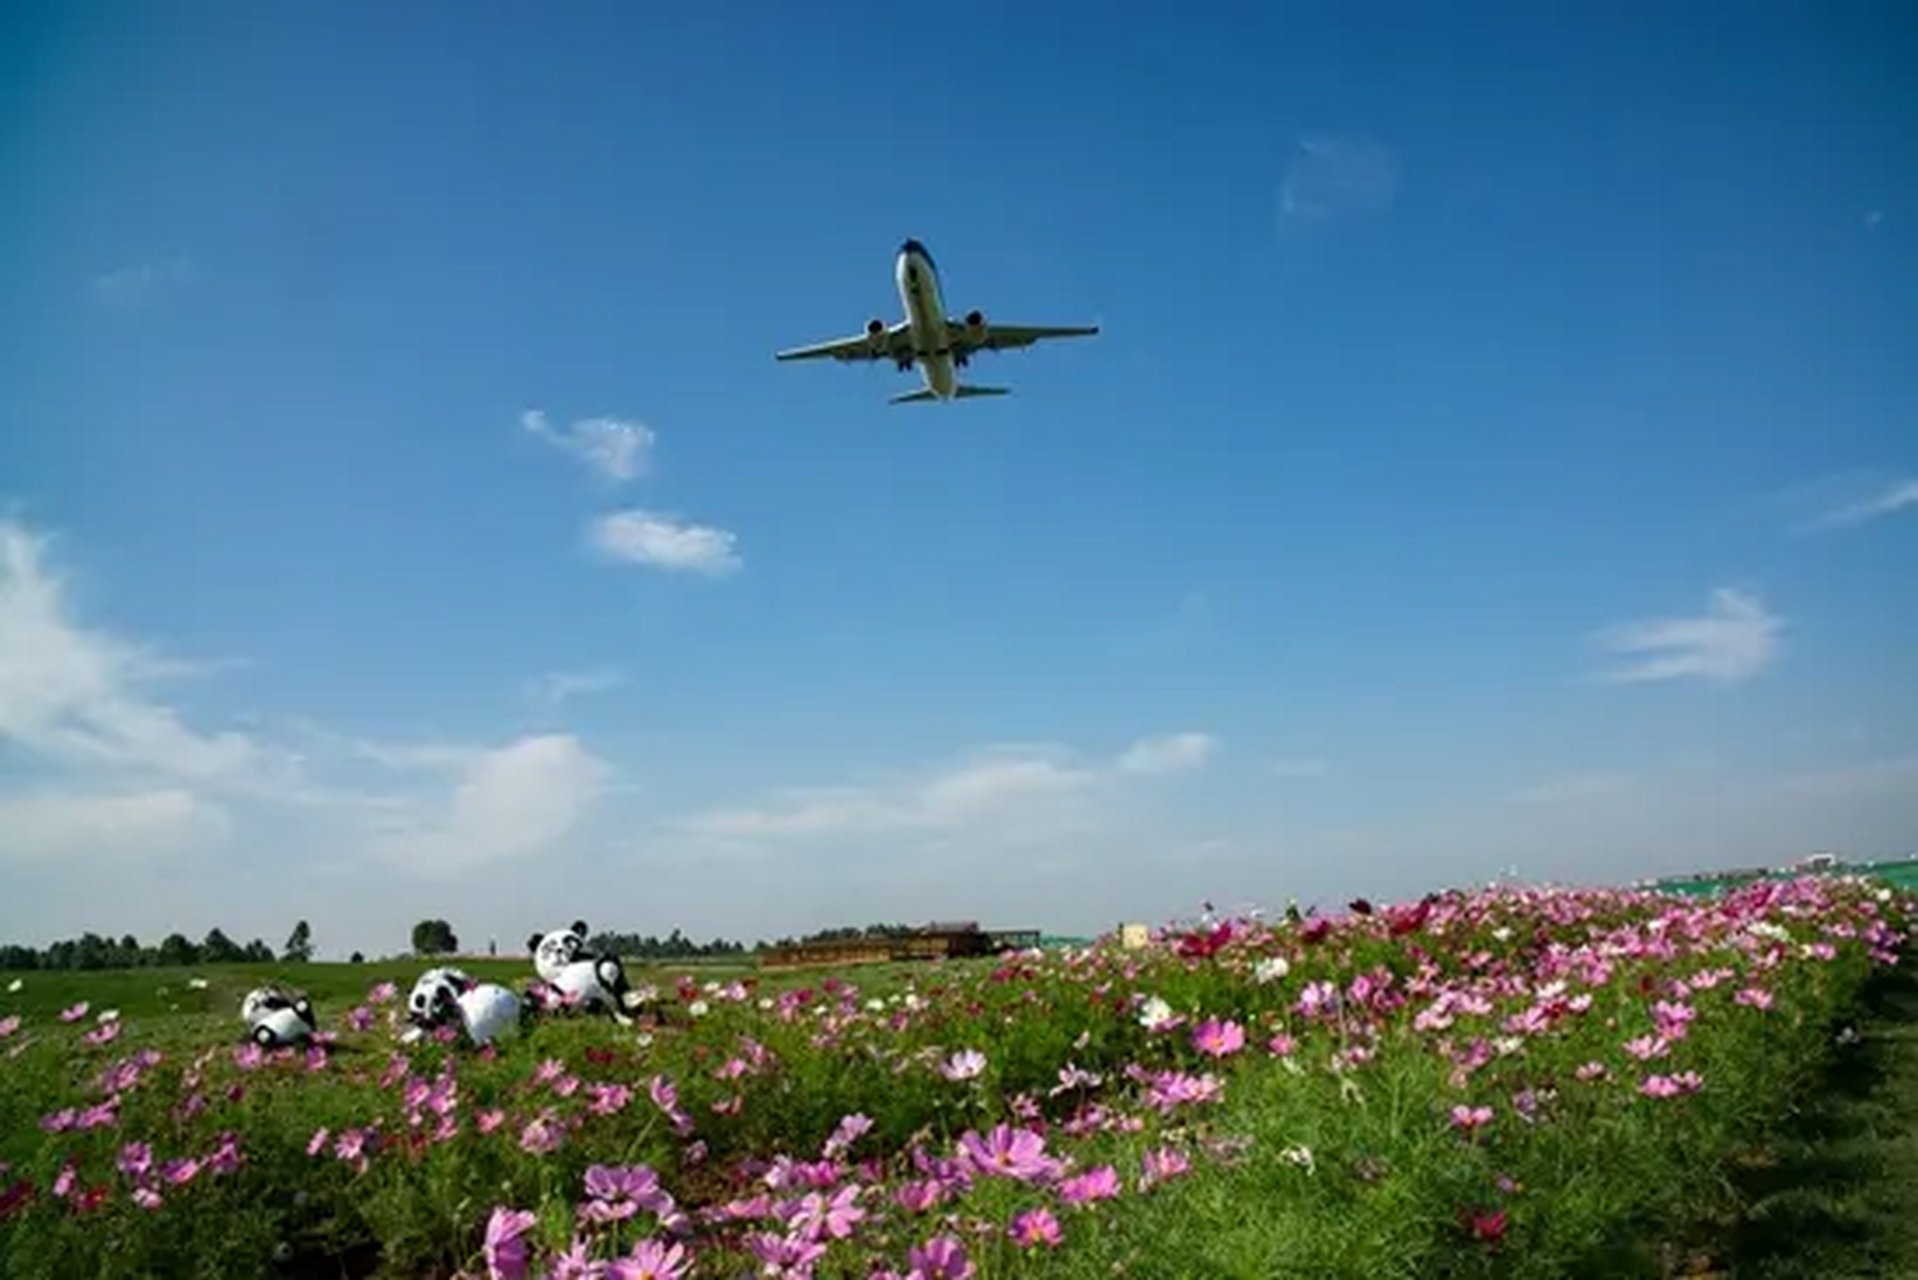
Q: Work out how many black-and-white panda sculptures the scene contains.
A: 3